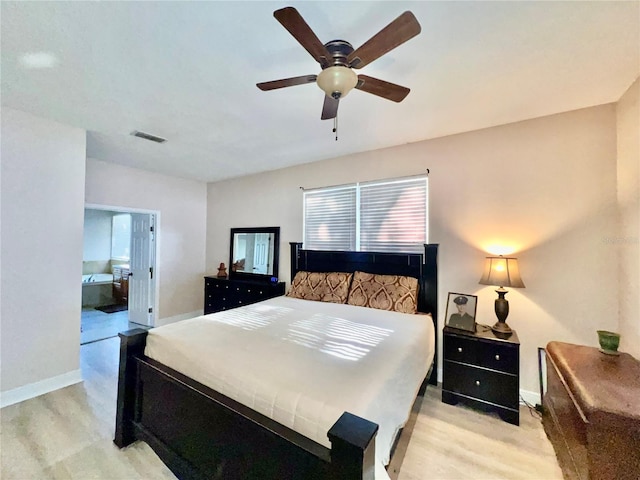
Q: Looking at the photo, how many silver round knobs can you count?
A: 14